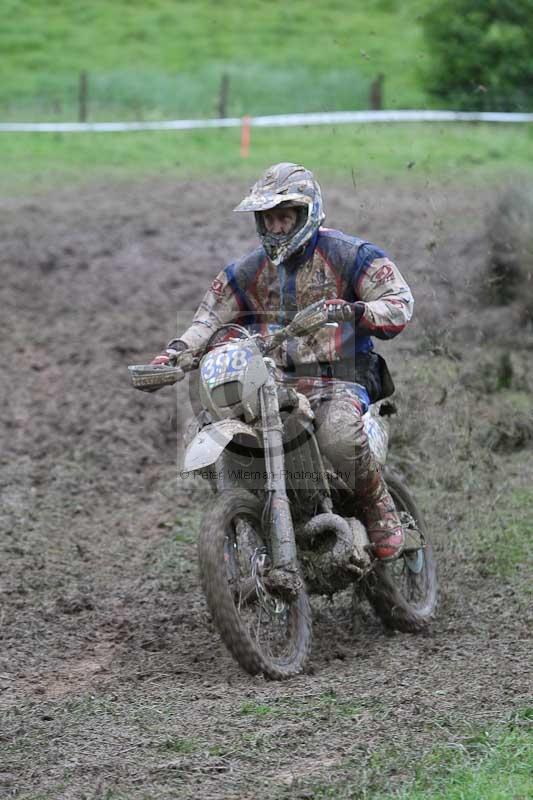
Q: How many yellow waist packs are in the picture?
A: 0